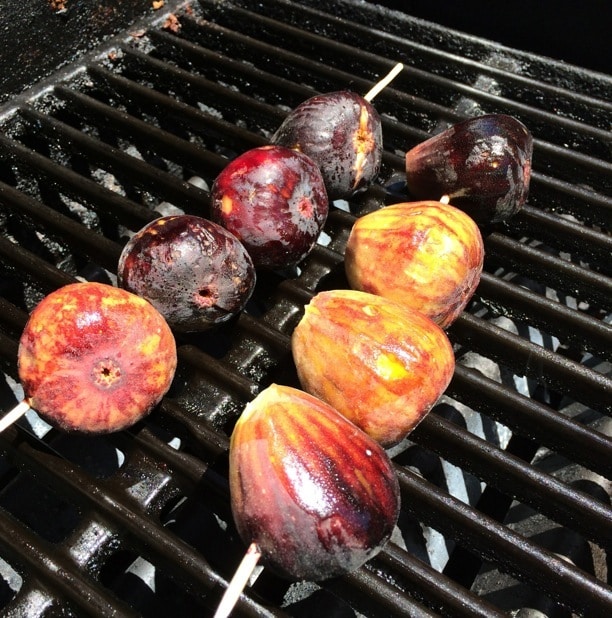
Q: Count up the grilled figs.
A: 8